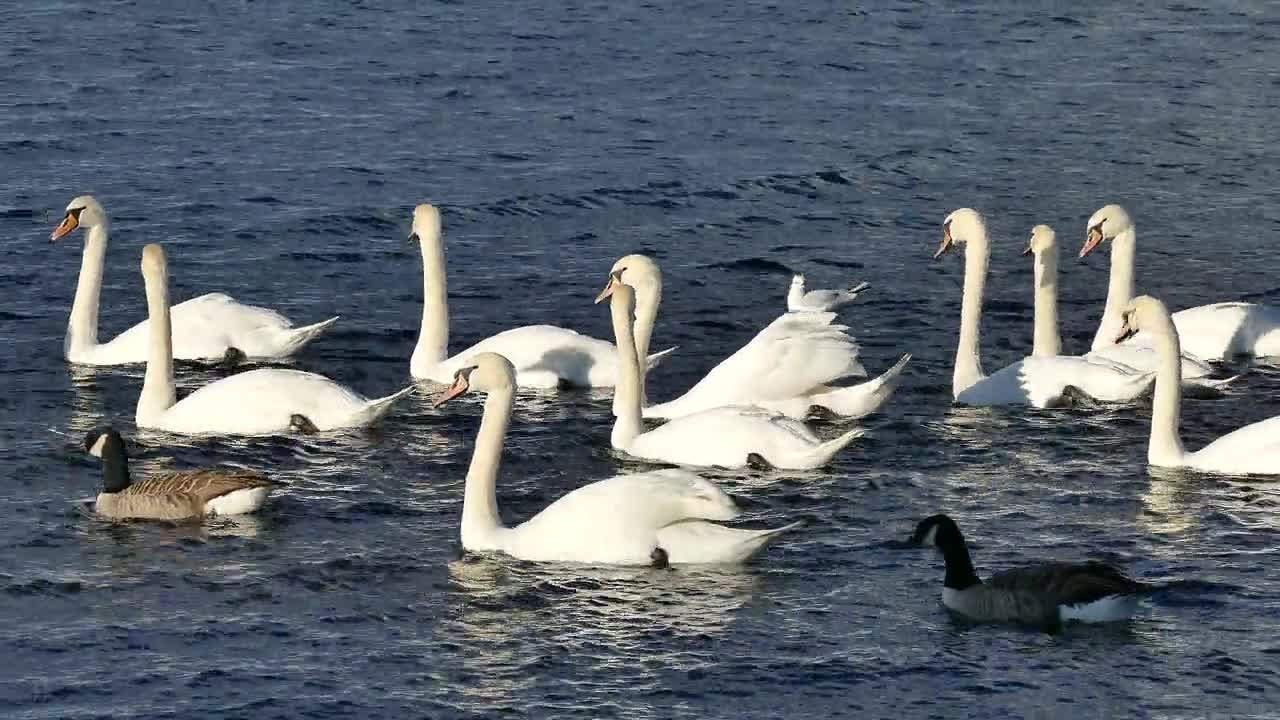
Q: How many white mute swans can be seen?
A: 10